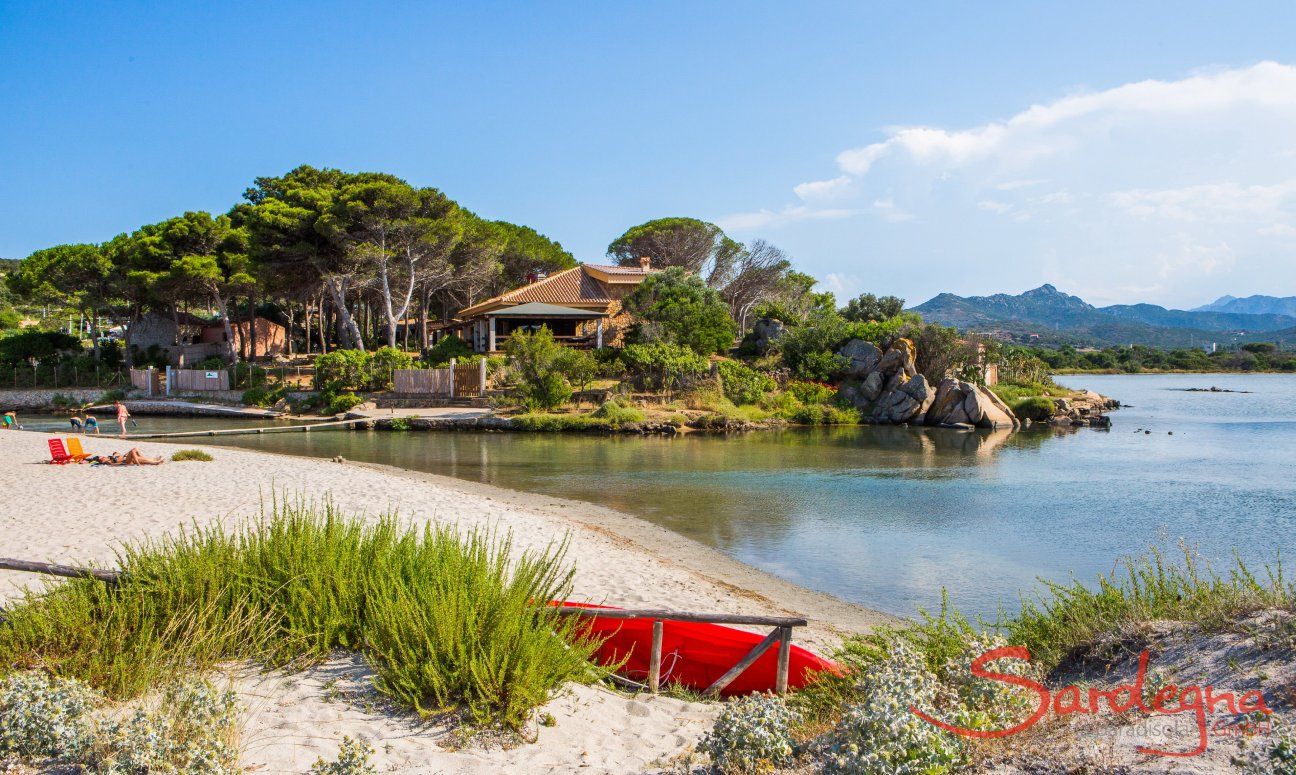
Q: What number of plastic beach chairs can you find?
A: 2